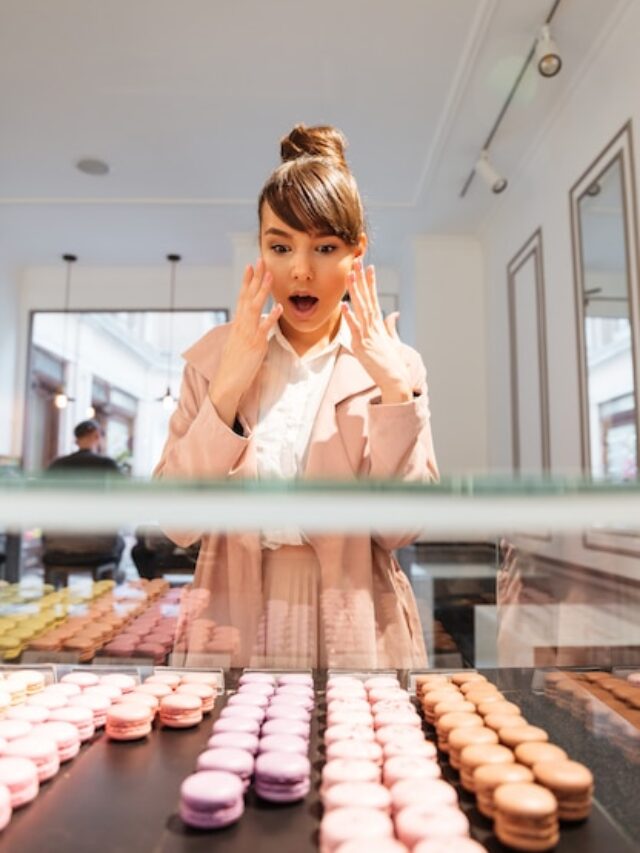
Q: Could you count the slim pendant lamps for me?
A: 2